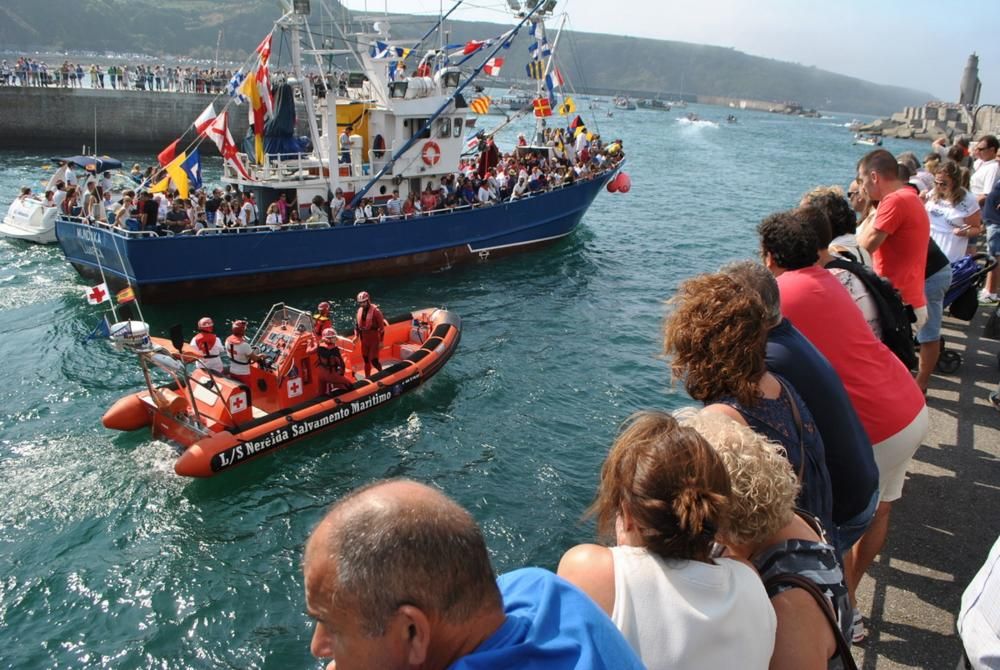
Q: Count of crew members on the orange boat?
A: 5